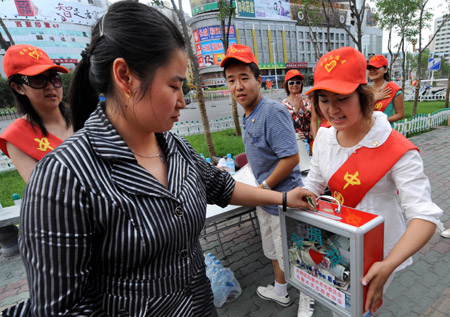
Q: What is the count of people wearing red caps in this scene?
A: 5